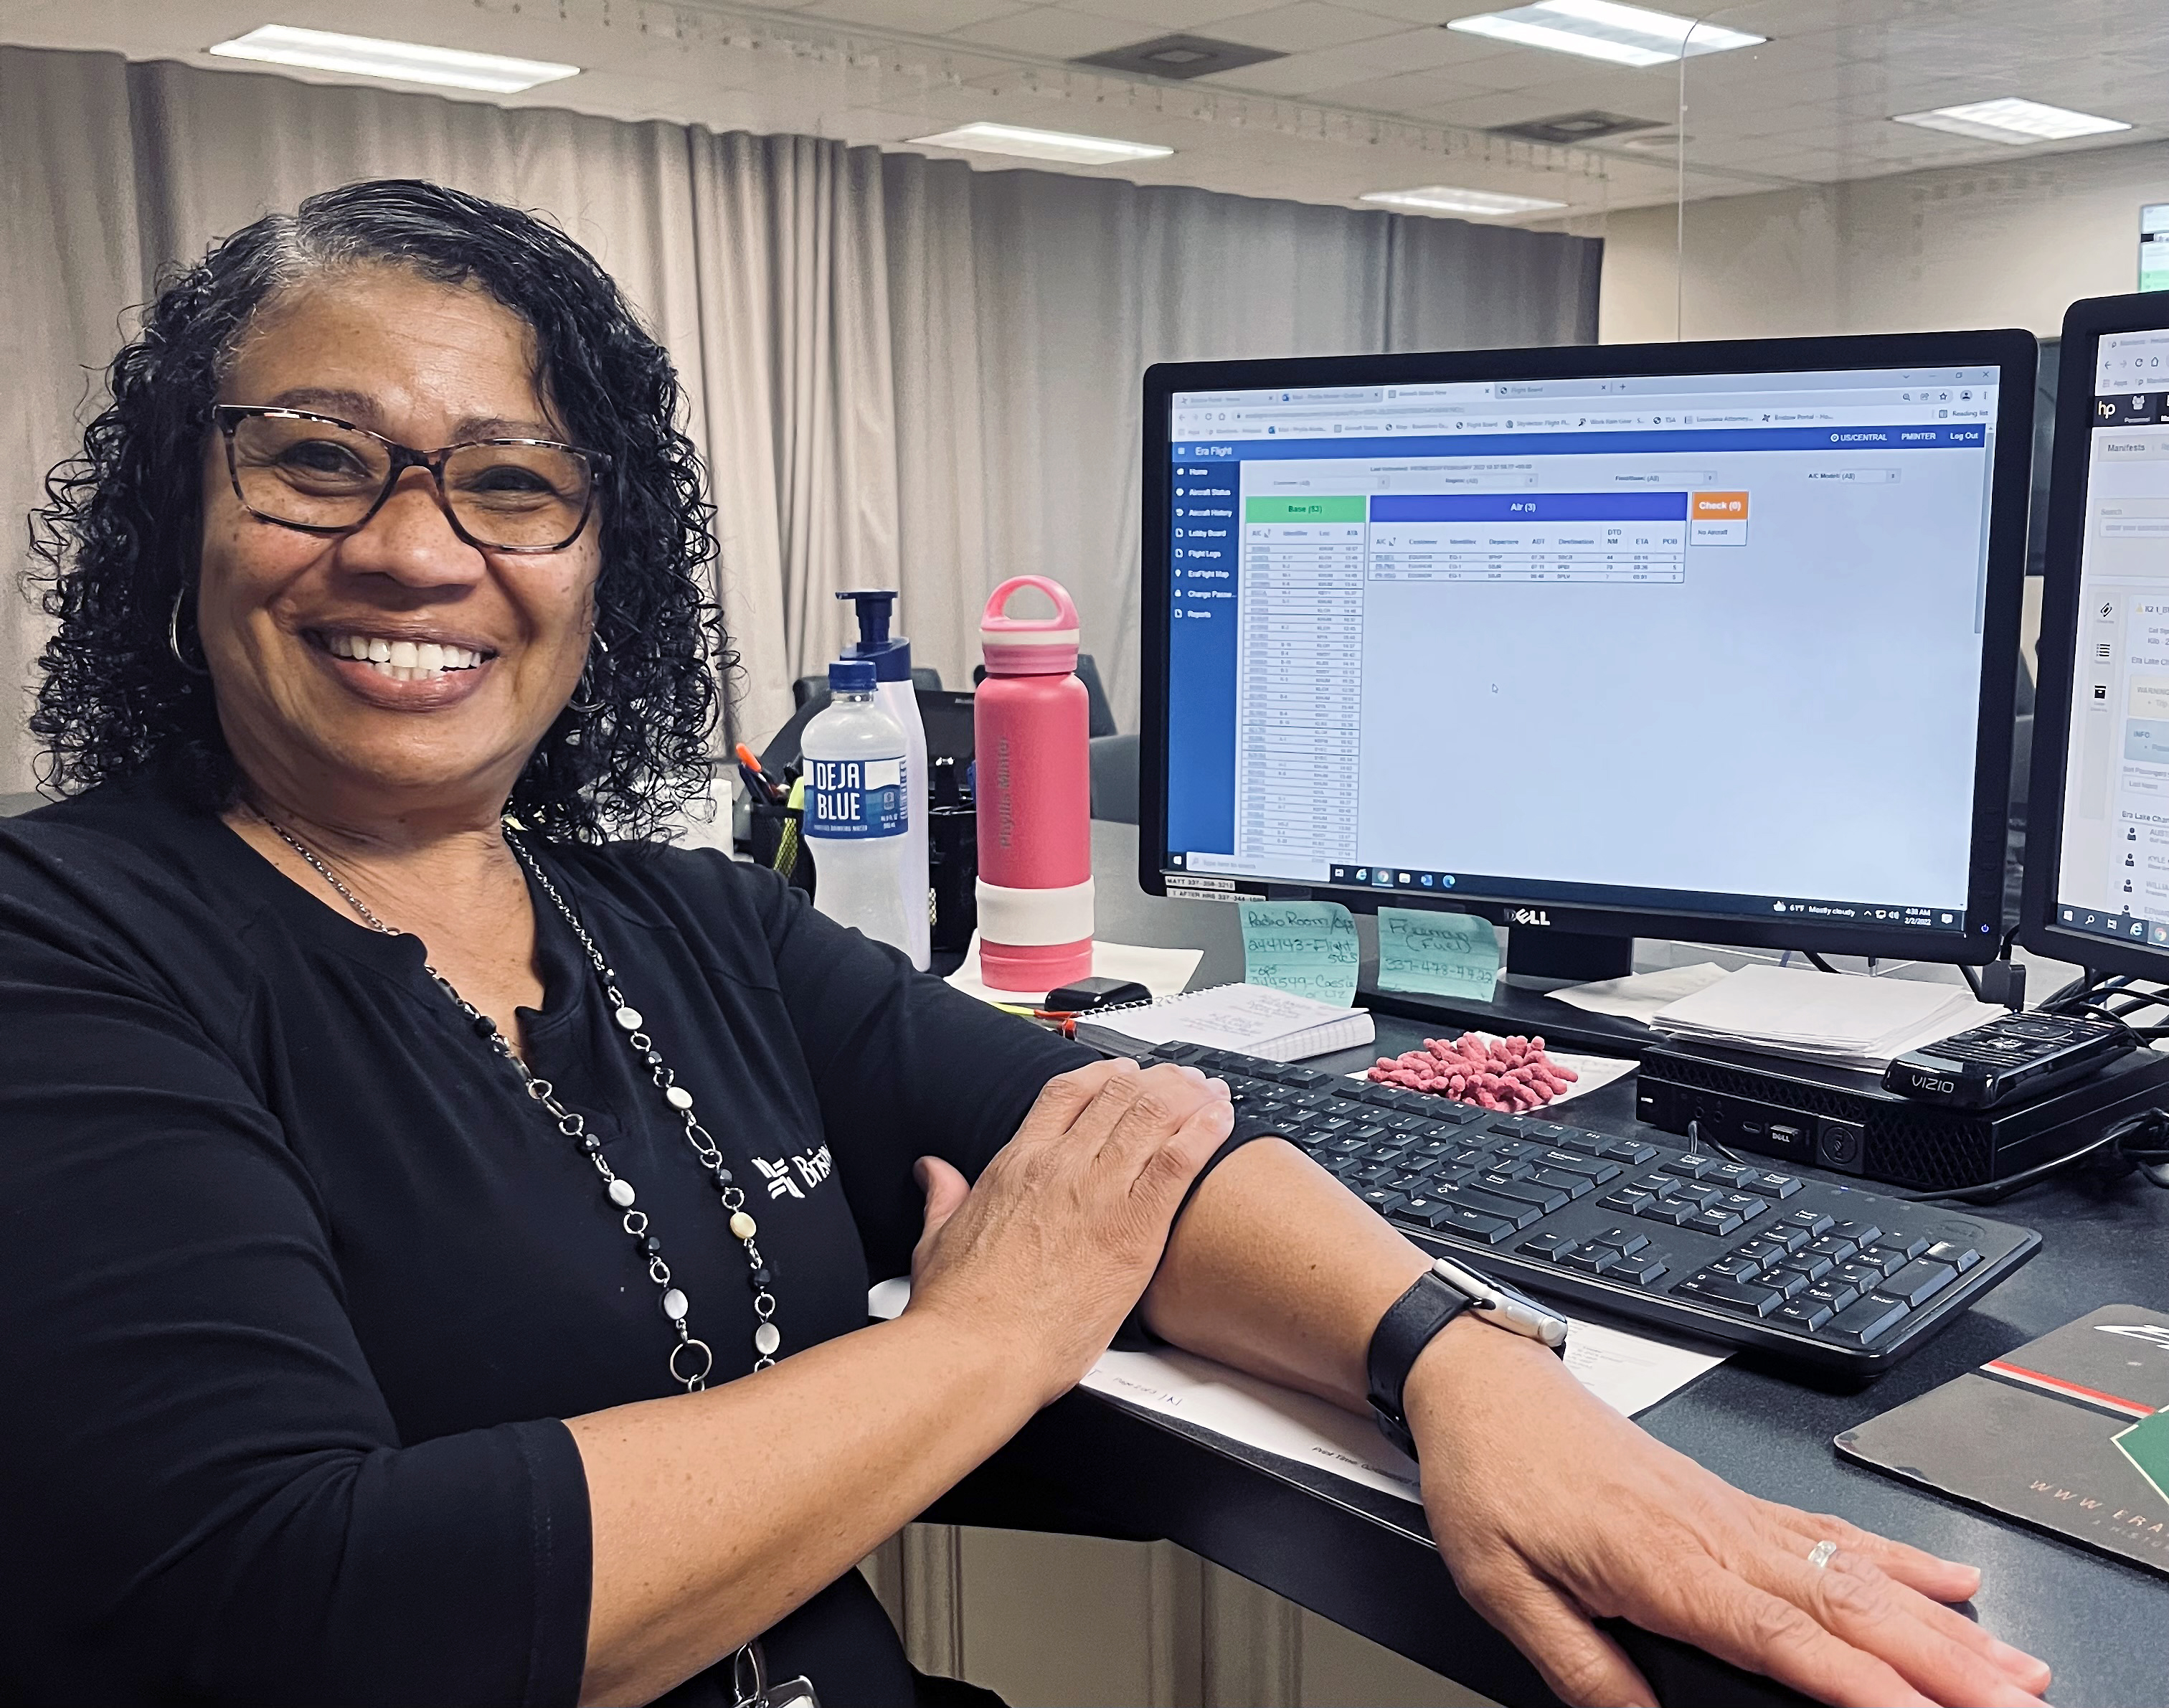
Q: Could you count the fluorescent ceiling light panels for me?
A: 5